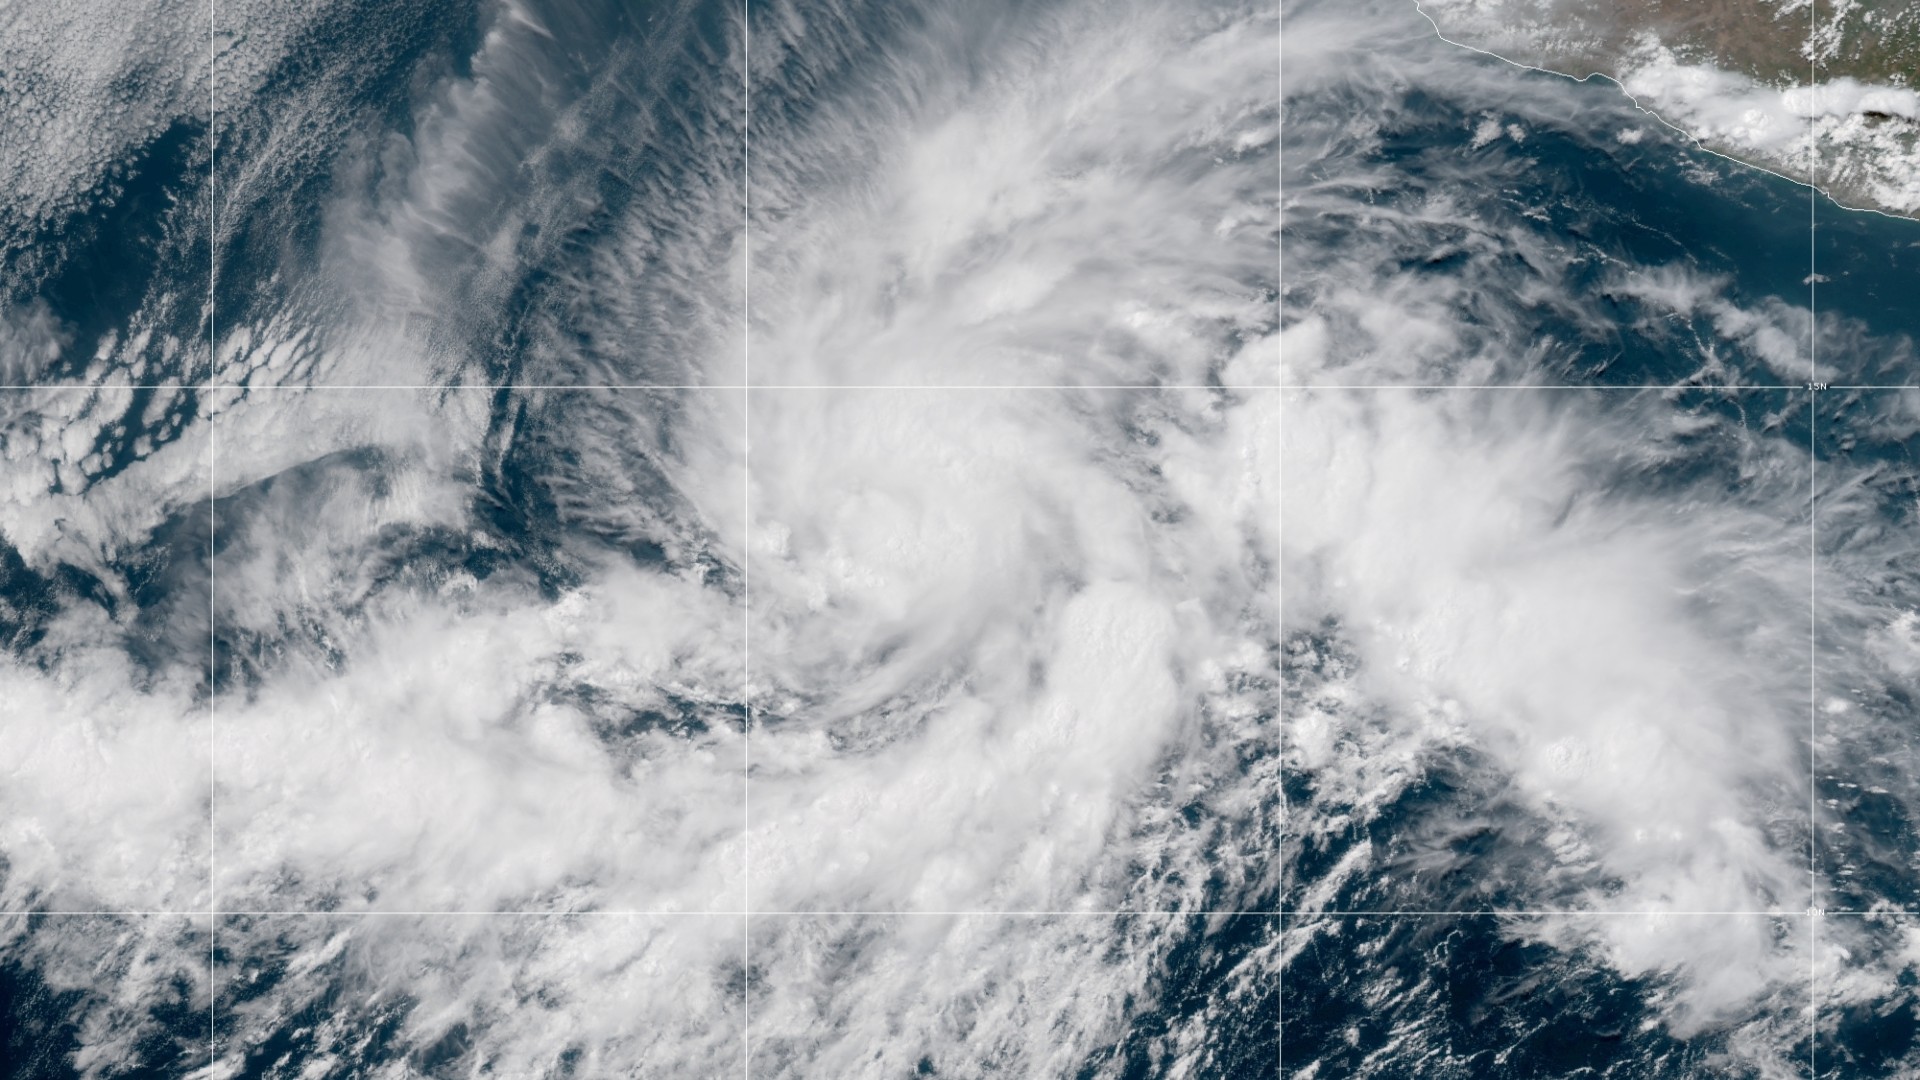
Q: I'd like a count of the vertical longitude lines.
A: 4